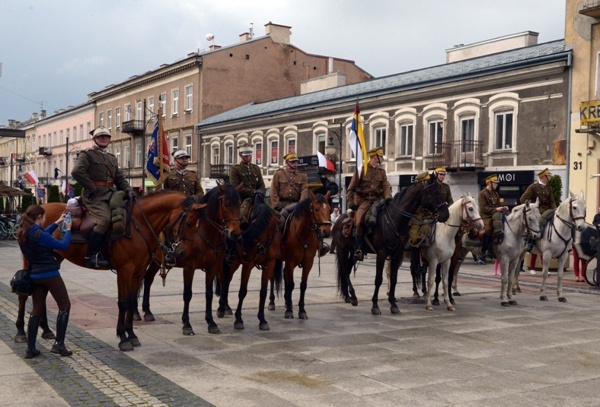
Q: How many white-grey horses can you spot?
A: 3